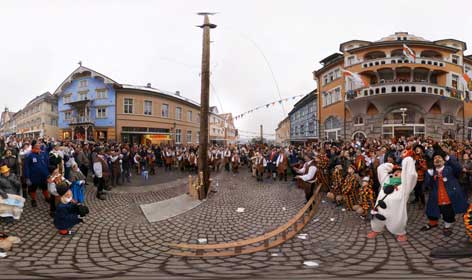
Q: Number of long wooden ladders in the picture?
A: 1